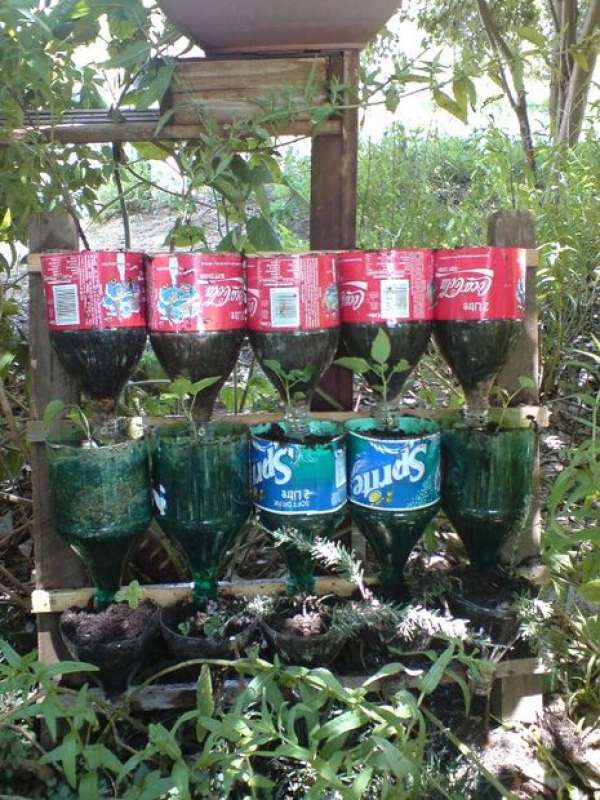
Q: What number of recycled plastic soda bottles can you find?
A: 15